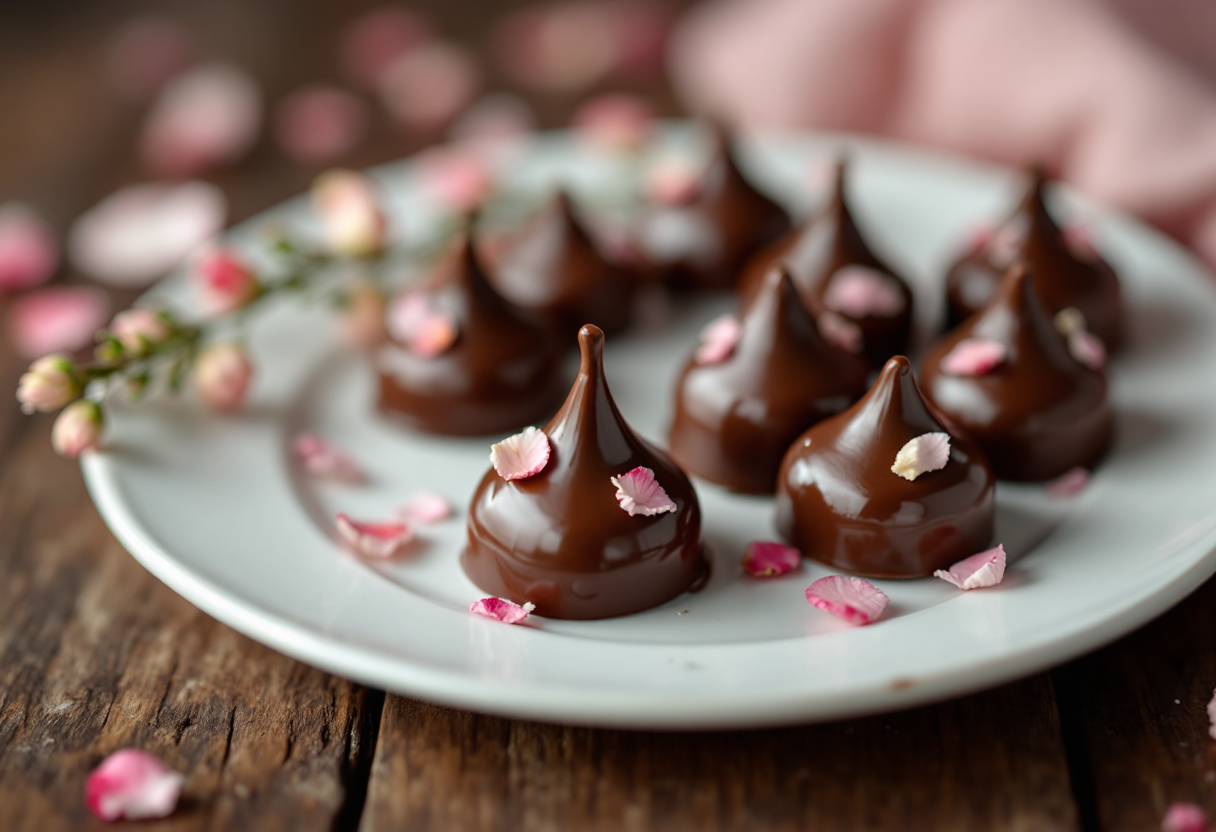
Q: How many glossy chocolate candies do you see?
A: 9